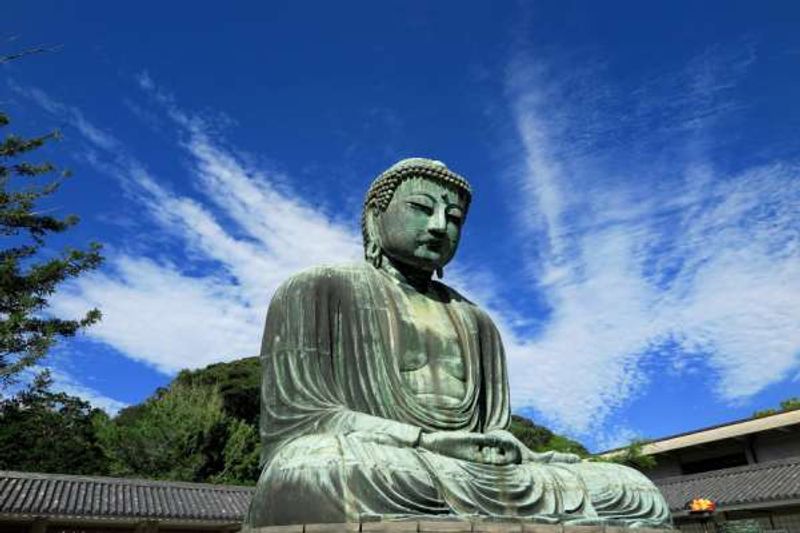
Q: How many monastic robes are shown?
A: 1